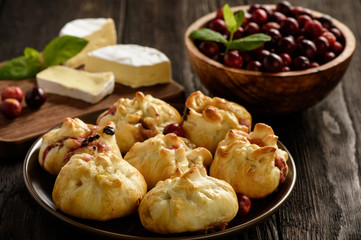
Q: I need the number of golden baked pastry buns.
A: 7